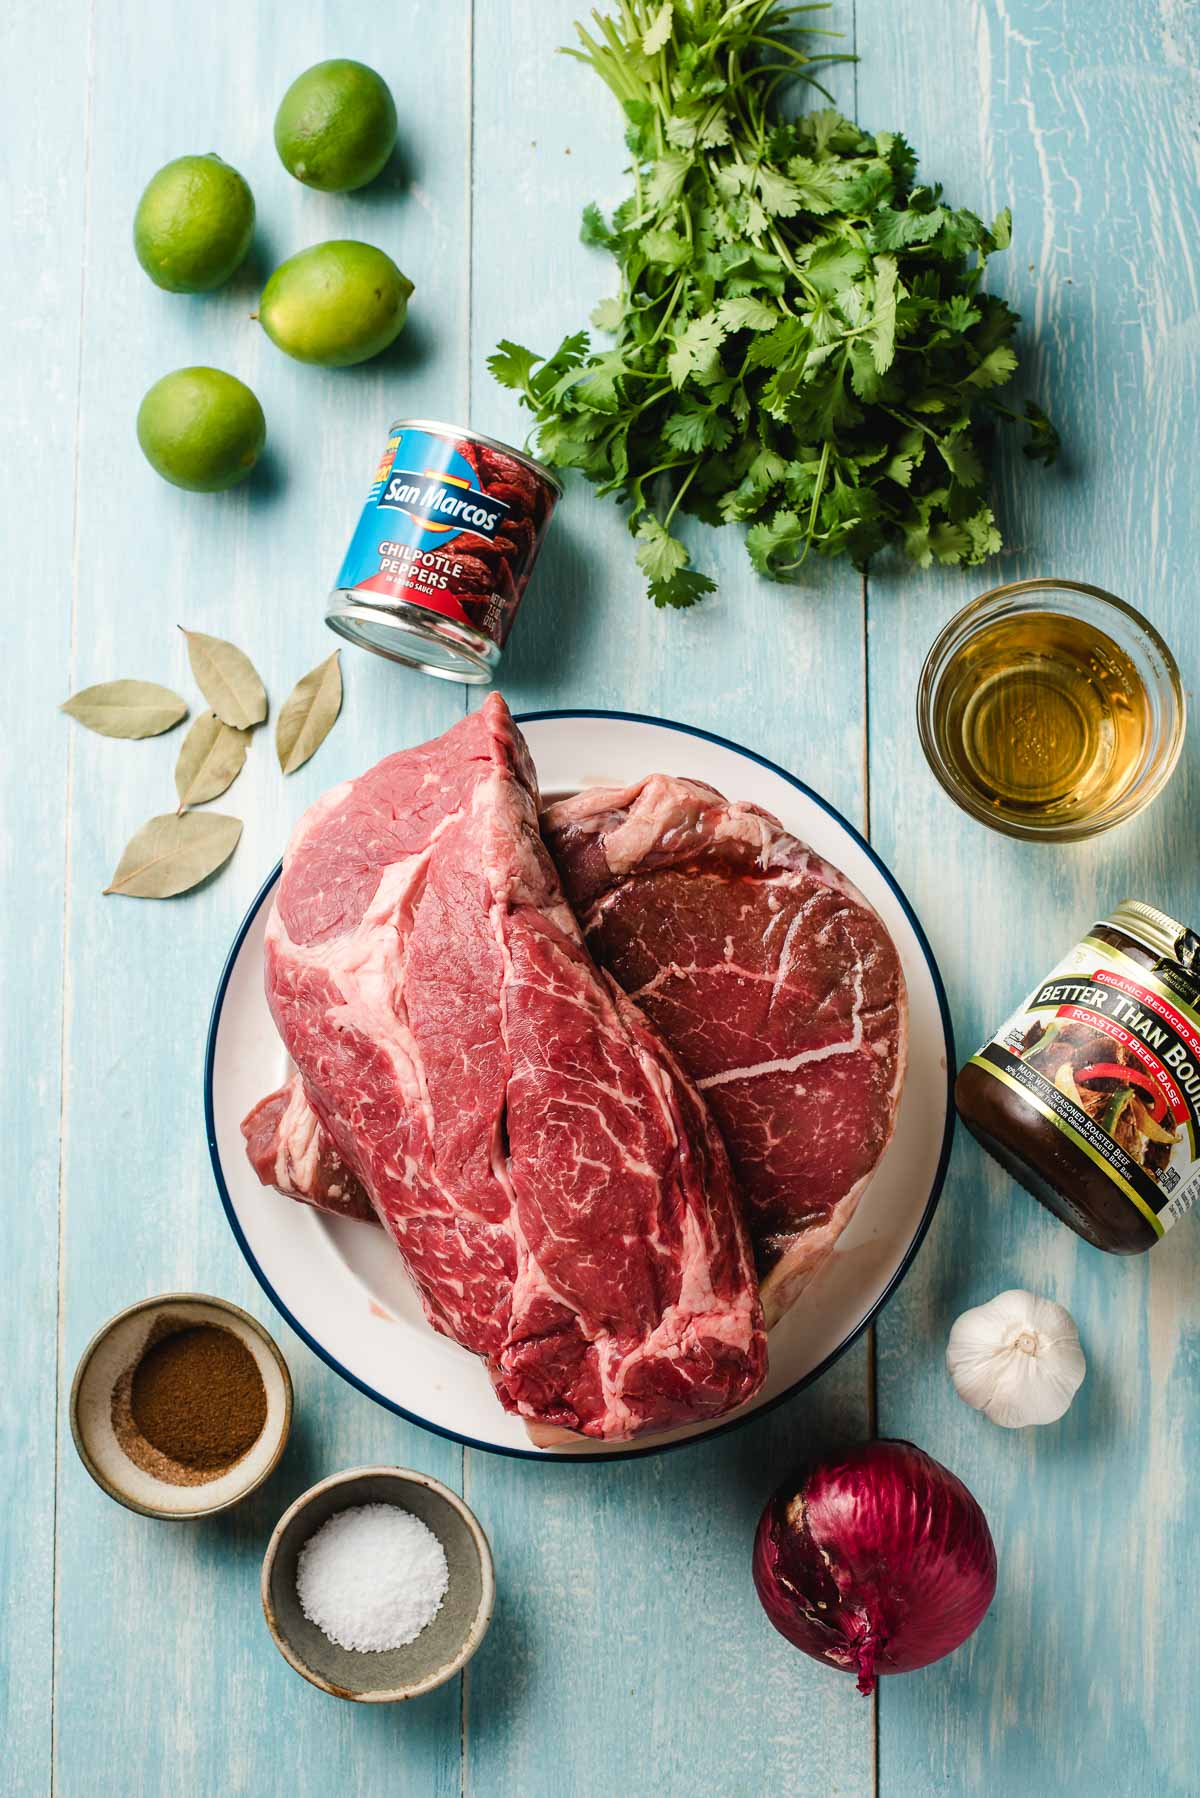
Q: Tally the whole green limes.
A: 4